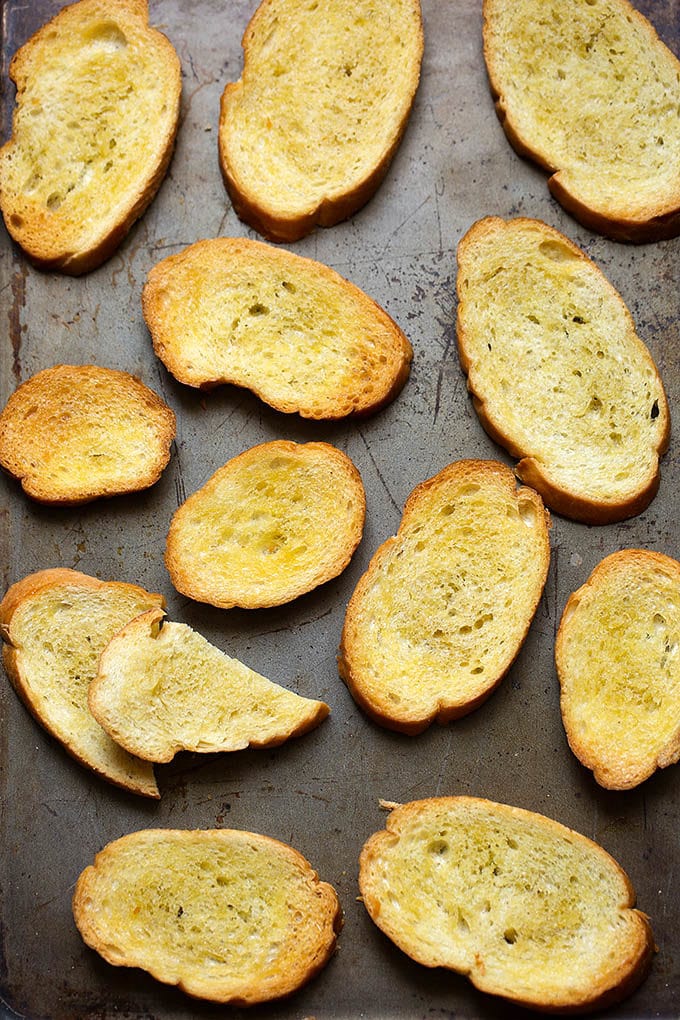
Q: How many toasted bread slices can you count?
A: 13